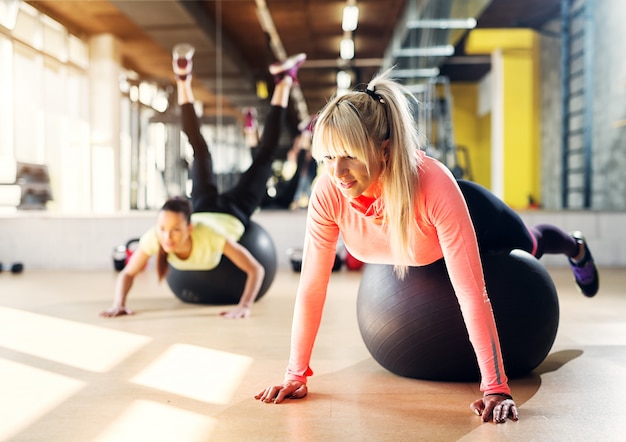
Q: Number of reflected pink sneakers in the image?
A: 2